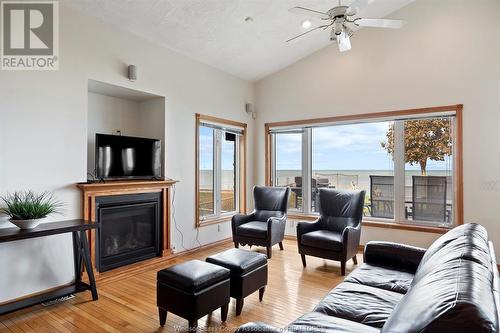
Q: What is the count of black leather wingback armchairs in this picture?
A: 2